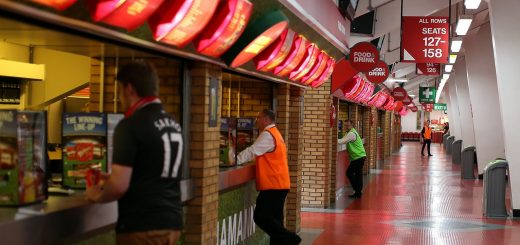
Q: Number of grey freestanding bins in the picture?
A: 5